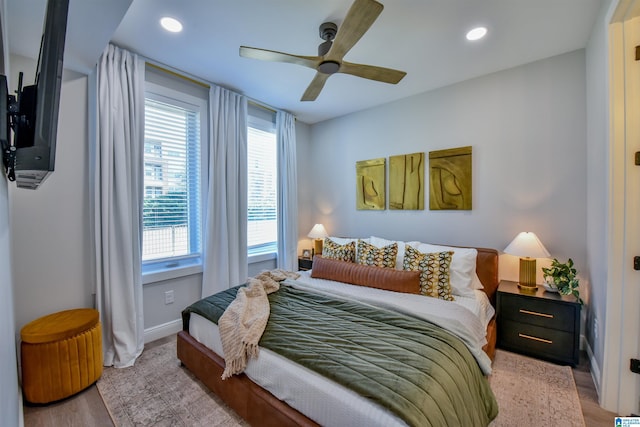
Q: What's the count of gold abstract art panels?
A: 3